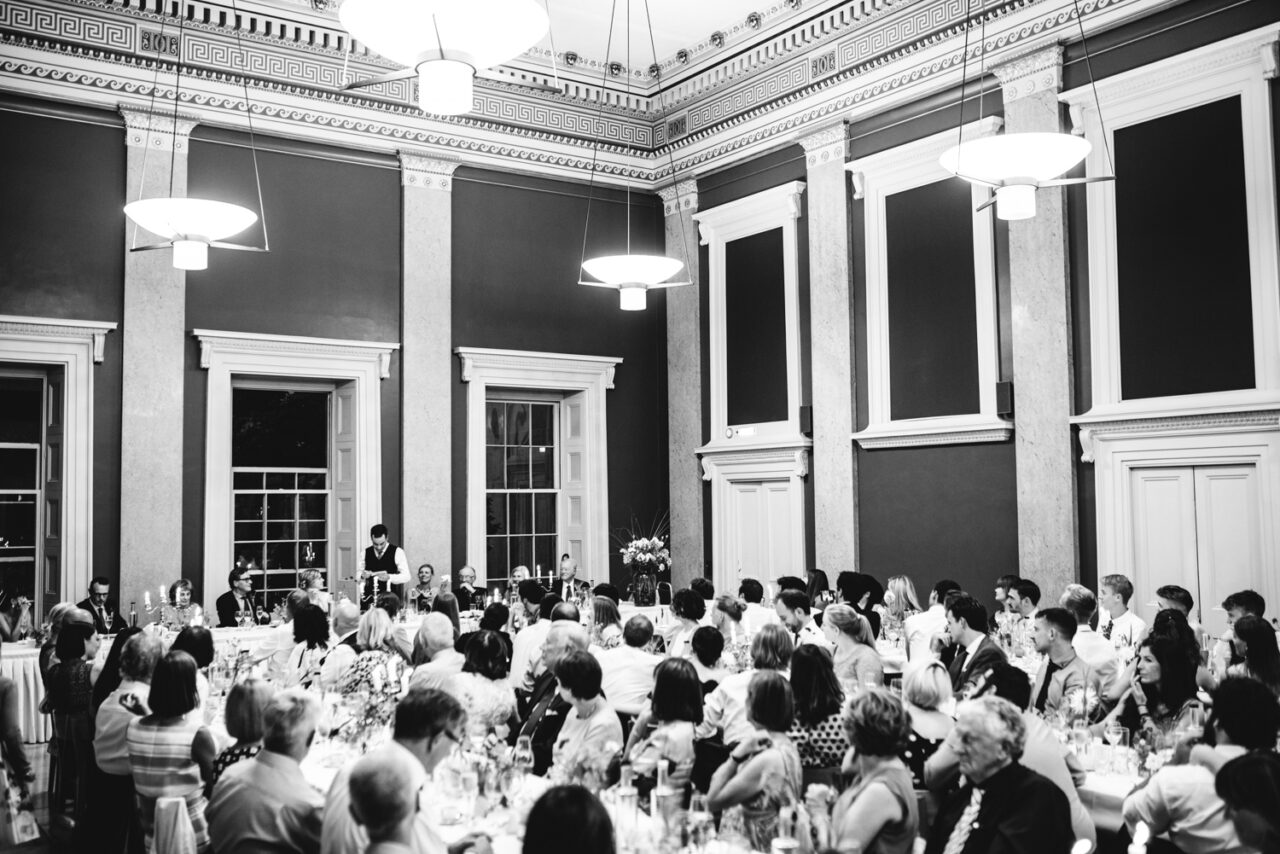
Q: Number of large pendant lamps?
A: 4